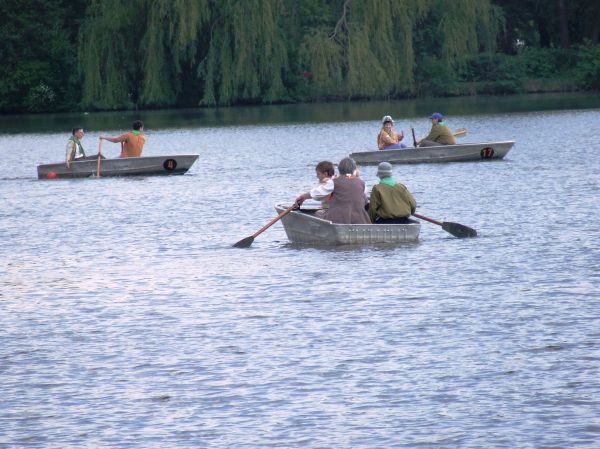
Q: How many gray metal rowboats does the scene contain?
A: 3